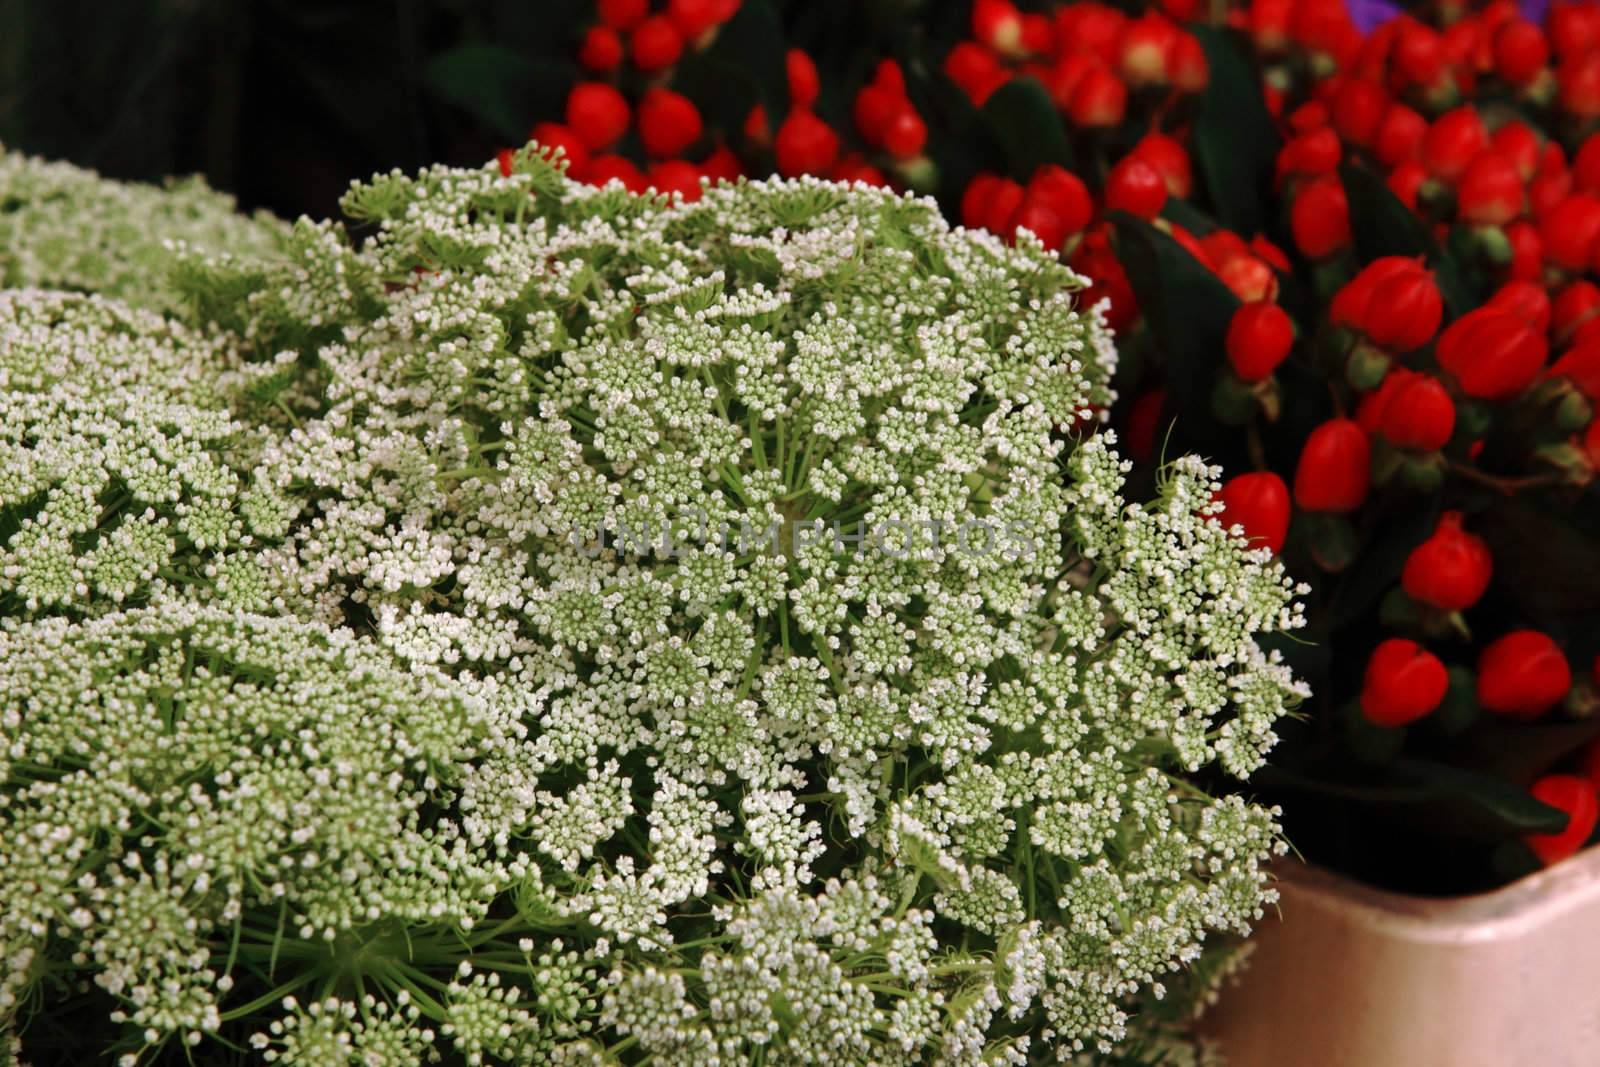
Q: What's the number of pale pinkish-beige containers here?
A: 1